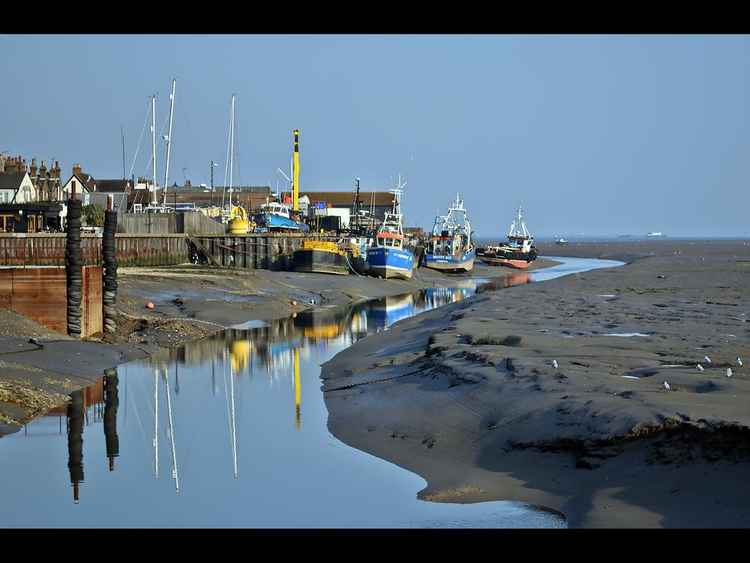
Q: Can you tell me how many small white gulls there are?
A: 6